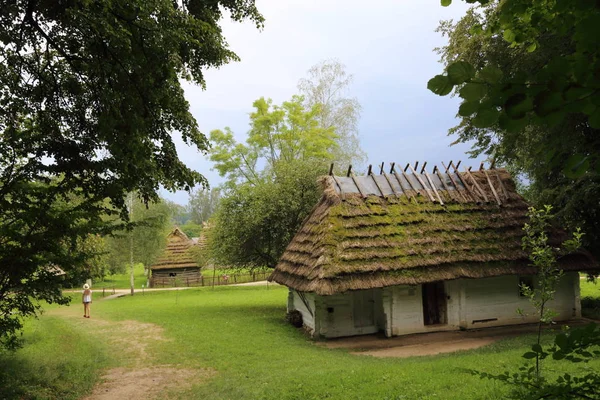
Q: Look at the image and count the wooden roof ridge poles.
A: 14